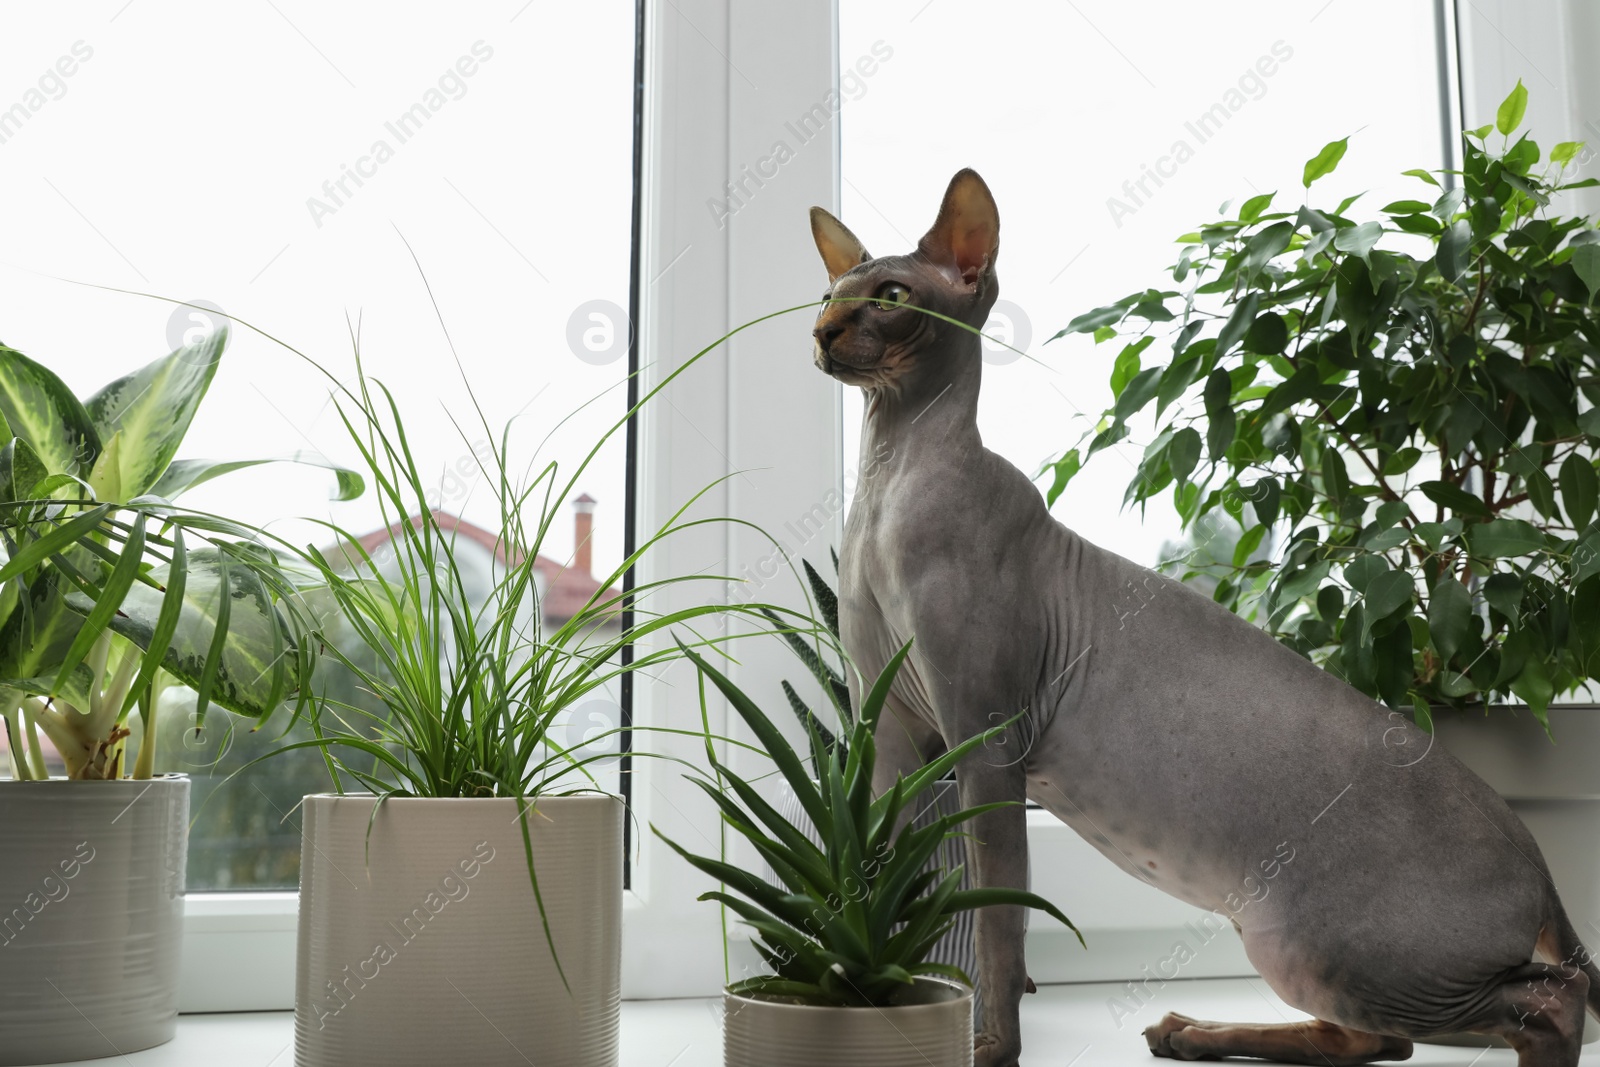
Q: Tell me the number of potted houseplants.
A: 5